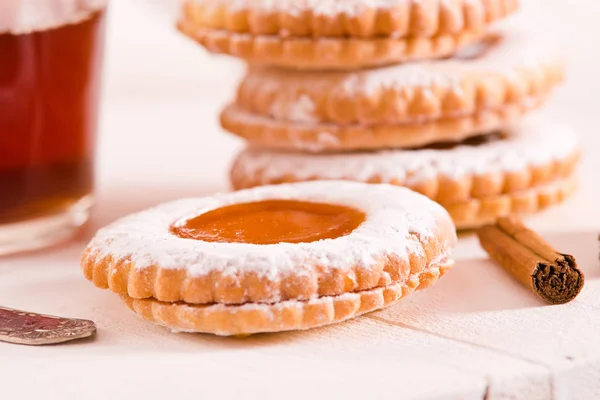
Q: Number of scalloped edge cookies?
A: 4